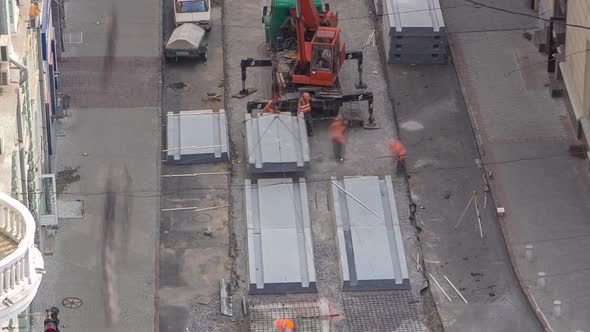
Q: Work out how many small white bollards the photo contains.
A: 3